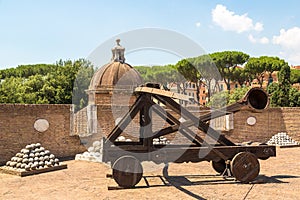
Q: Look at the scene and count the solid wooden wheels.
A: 3